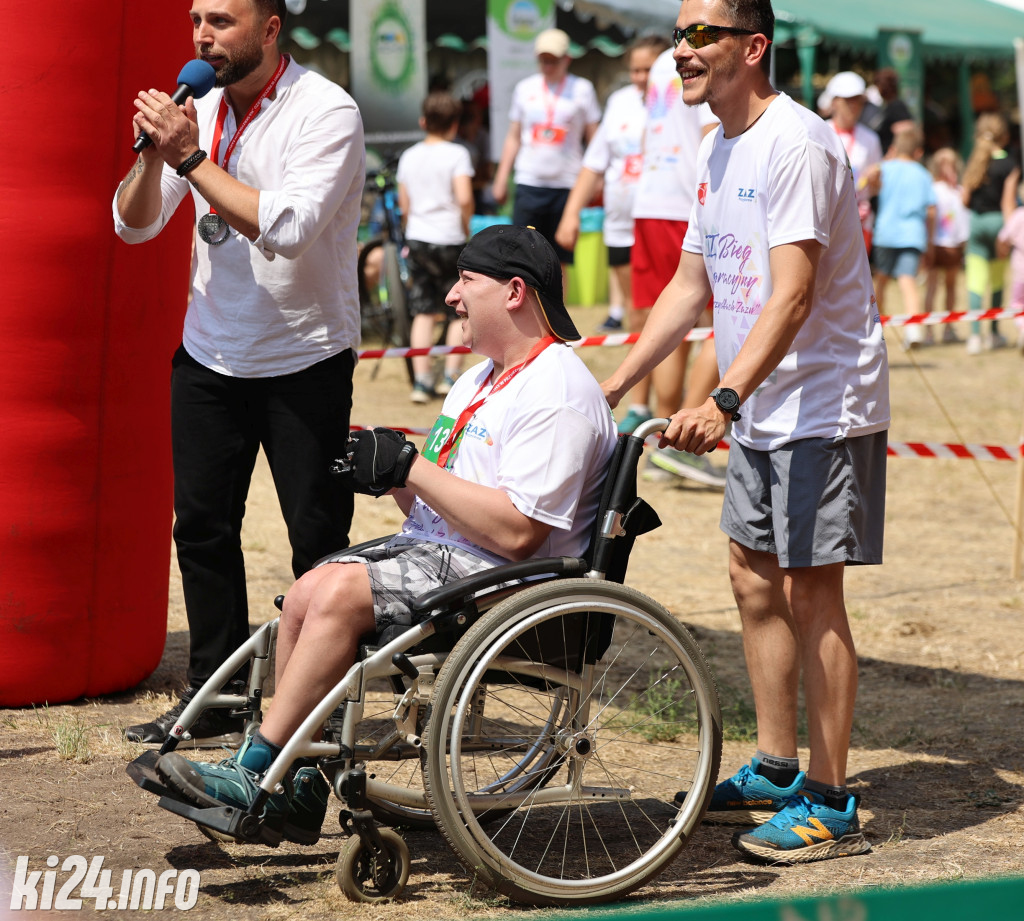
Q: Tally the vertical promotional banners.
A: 3